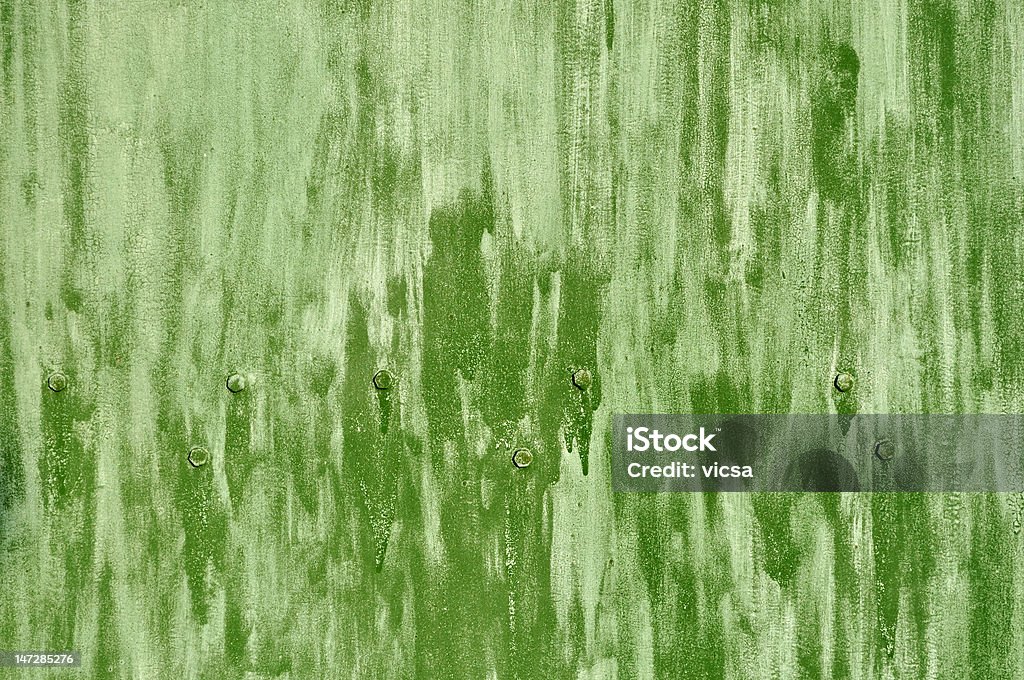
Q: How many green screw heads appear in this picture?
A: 8